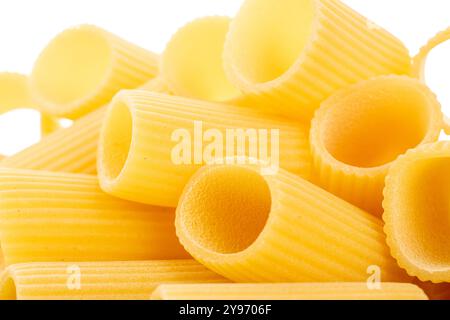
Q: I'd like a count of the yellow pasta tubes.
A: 13